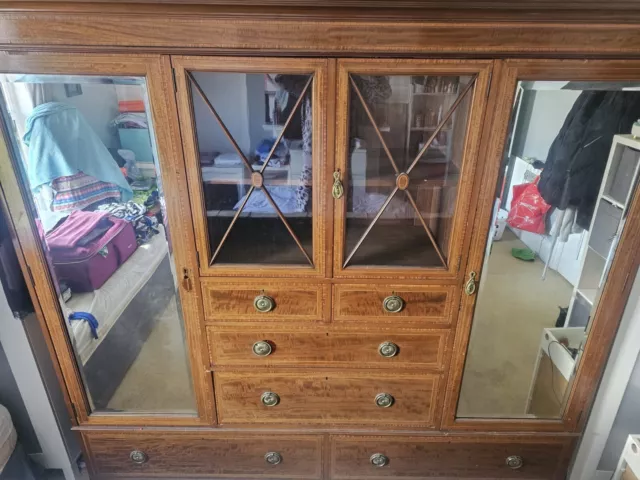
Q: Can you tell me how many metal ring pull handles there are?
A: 10